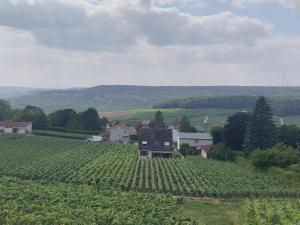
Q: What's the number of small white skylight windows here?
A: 2